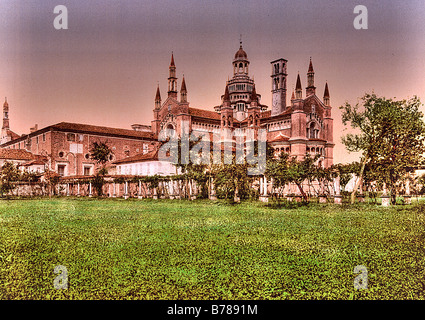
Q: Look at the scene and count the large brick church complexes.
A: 1